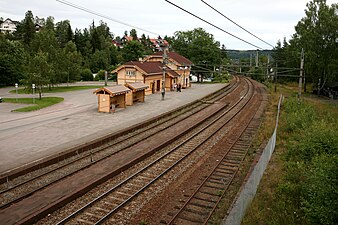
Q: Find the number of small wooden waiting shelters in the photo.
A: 2